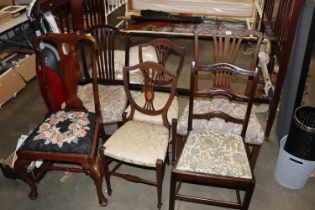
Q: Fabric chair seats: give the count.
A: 6